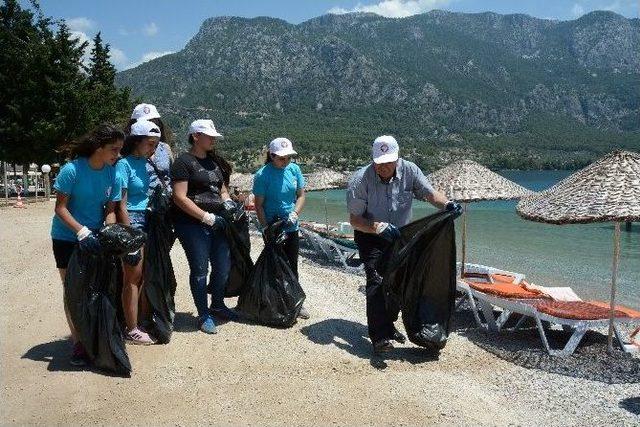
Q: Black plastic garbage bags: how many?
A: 5